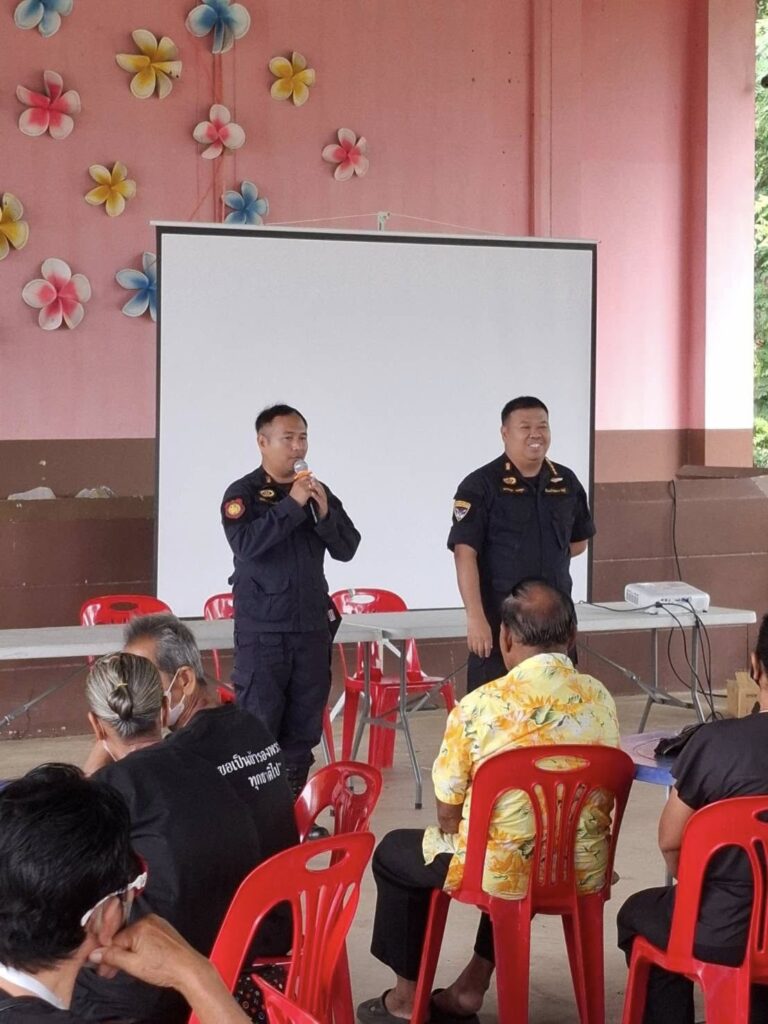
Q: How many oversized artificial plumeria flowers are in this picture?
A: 12